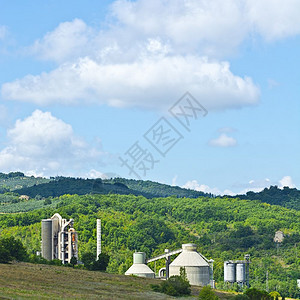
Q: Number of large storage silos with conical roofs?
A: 2